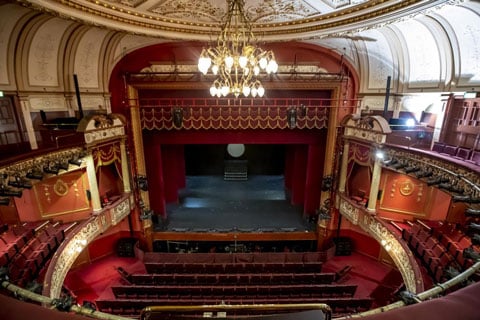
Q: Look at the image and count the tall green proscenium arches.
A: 0